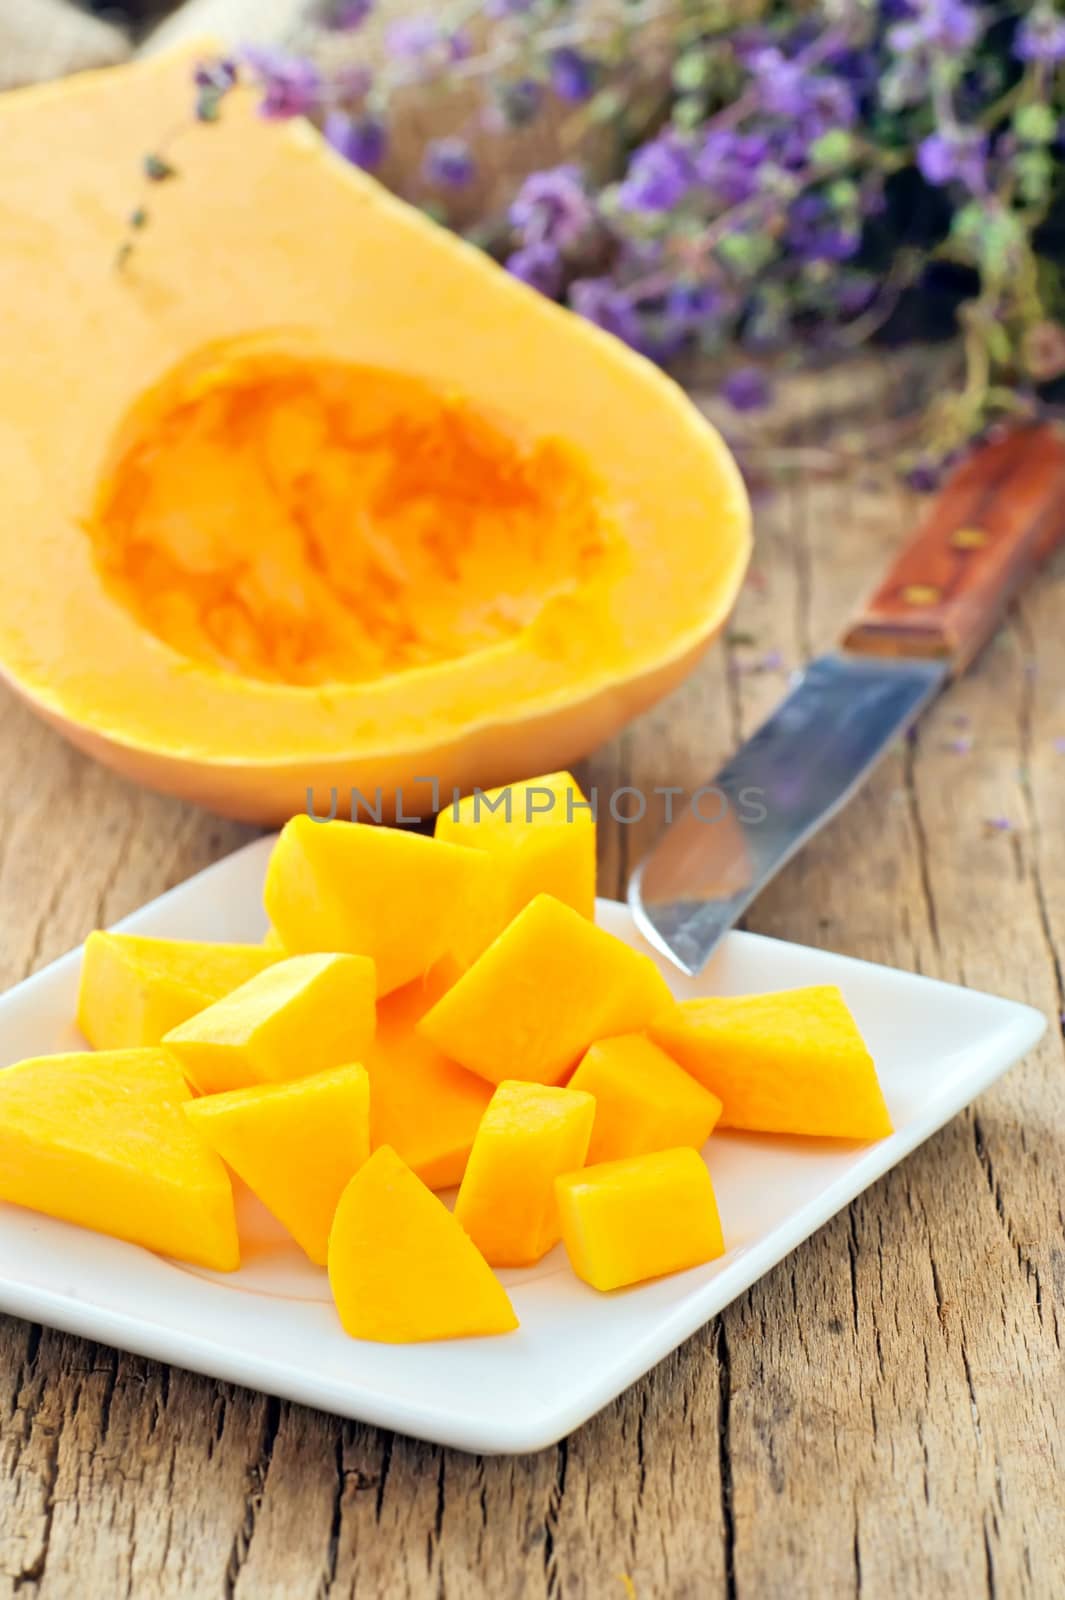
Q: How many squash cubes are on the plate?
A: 13